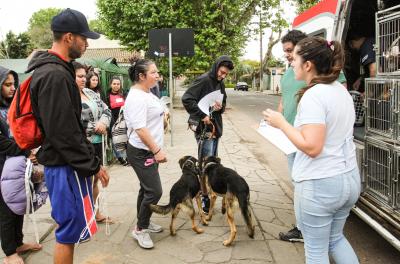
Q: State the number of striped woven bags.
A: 1